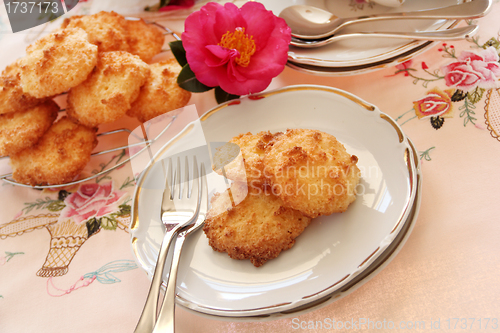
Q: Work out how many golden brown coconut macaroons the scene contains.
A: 11